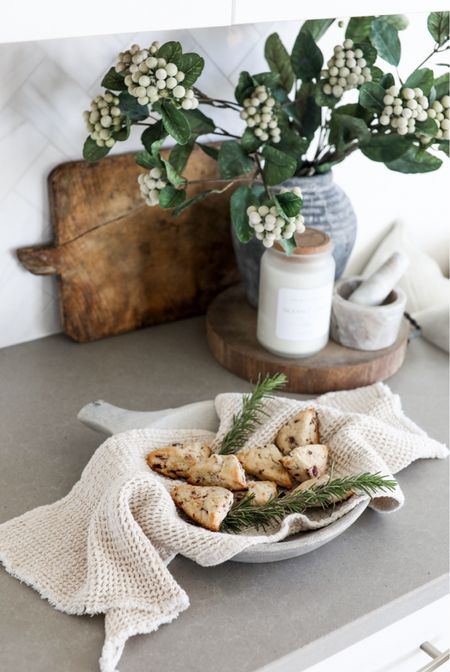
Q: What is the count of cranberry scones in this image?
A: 8